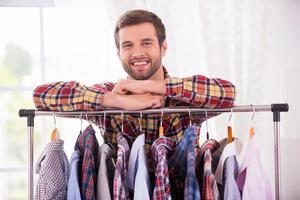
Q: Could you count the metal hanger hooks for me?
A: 11